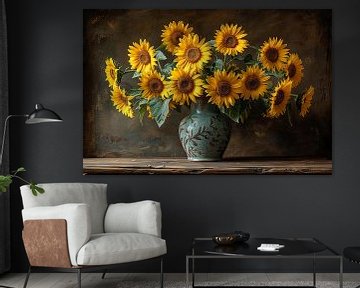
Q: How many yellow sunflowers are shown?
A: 14